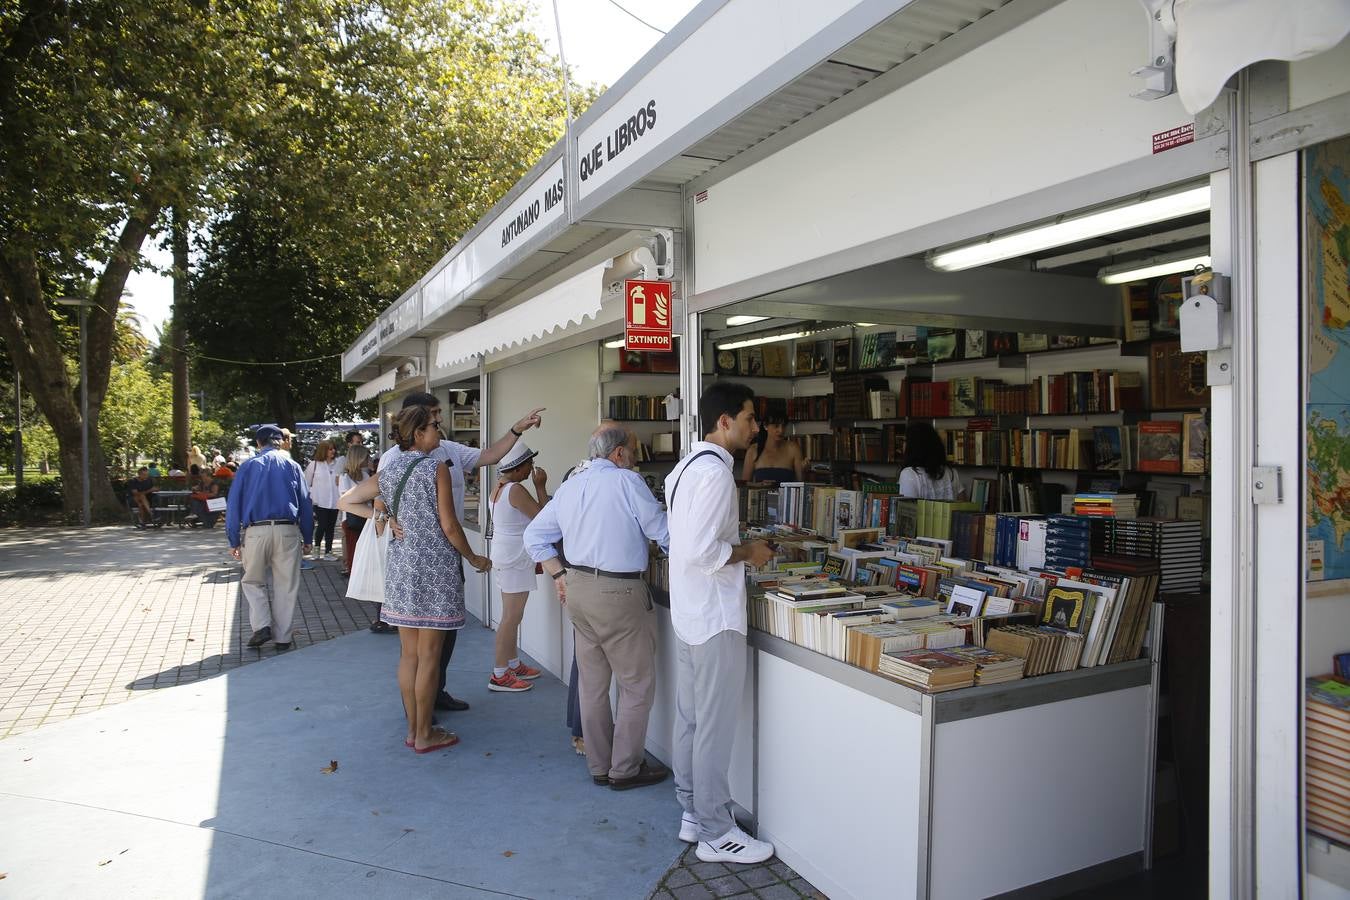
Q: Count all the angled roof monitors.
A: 0